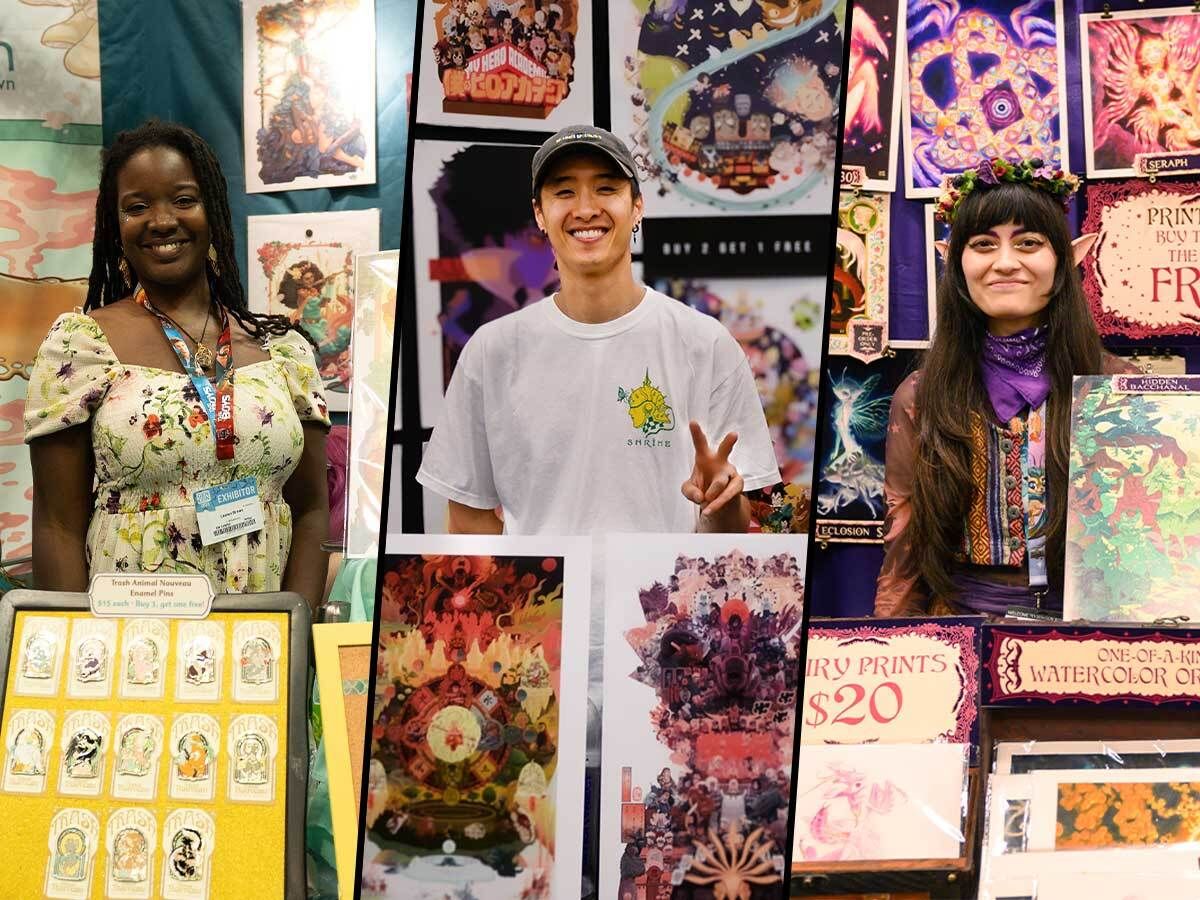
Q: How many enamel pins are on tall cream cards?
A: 13